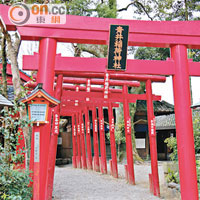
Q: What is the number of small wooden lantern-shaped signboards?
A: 1